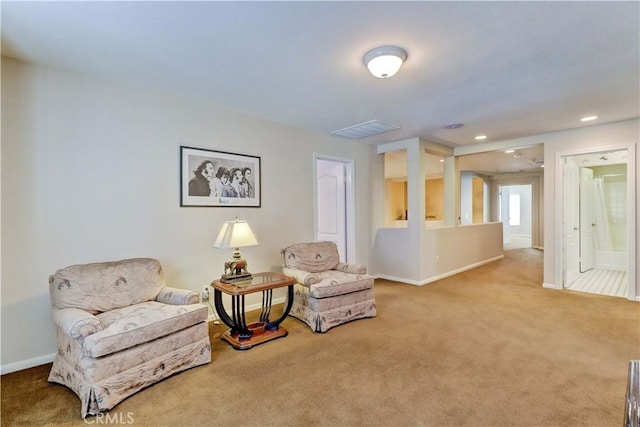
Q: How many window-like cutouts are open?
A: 2